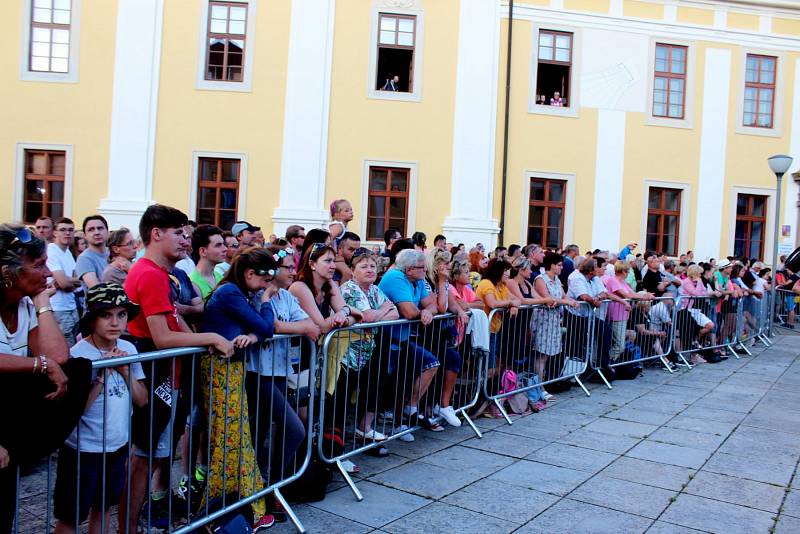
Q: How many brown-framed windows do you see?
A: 12